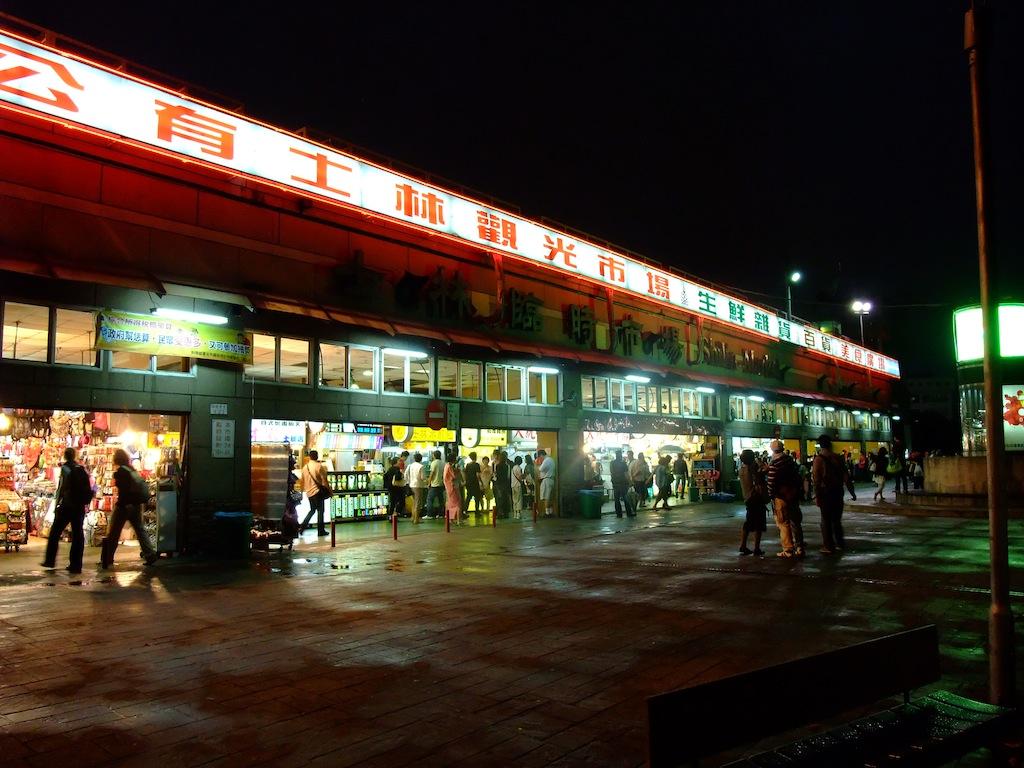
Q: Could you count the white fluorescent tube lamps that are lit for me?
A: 11